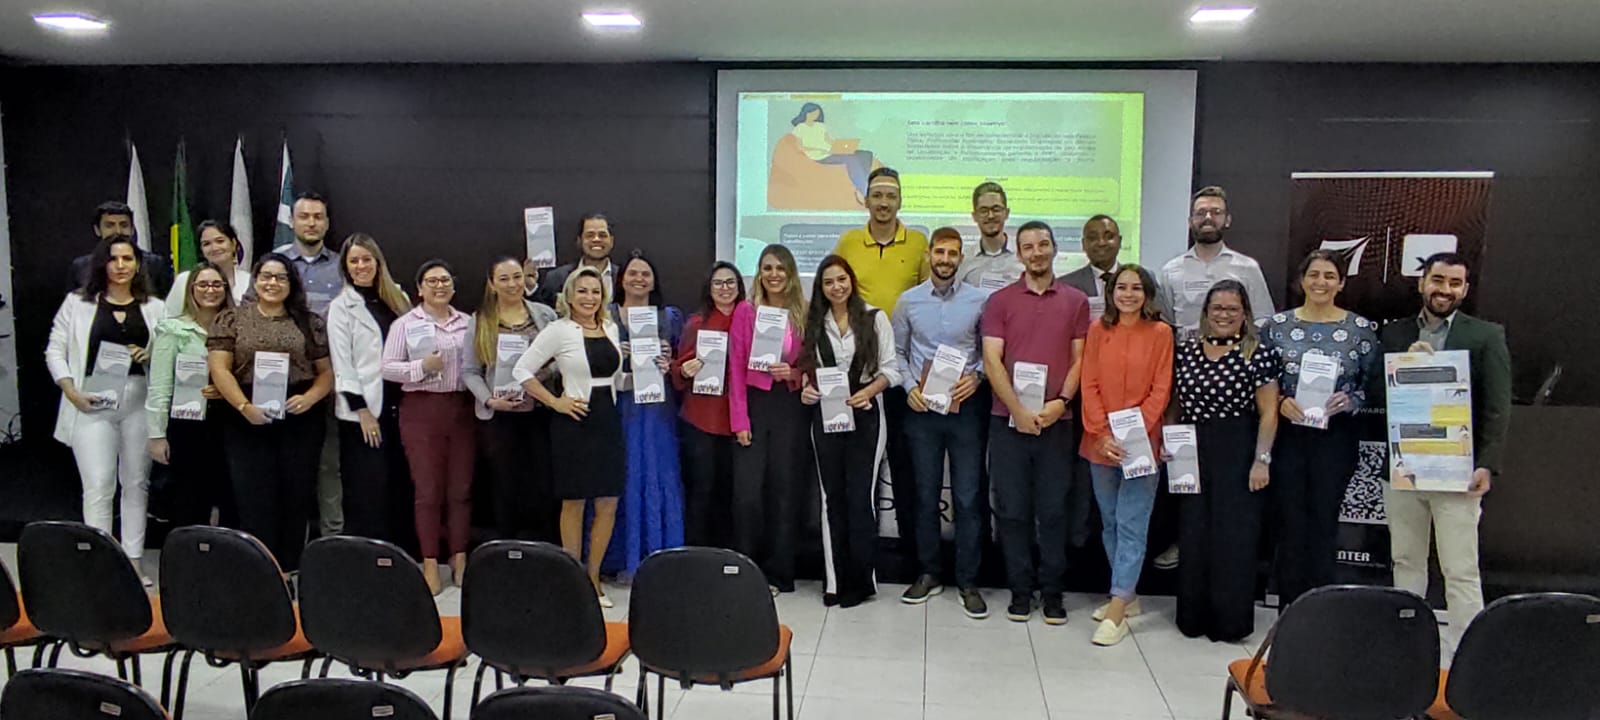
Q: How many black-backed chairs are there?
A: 11